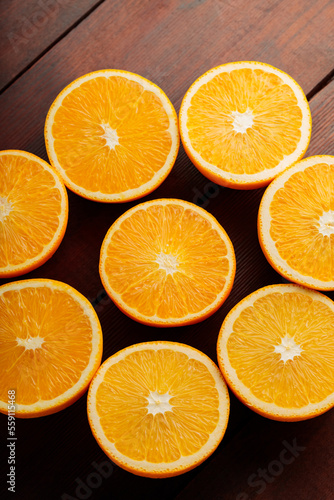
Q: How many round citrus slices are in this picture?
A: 8